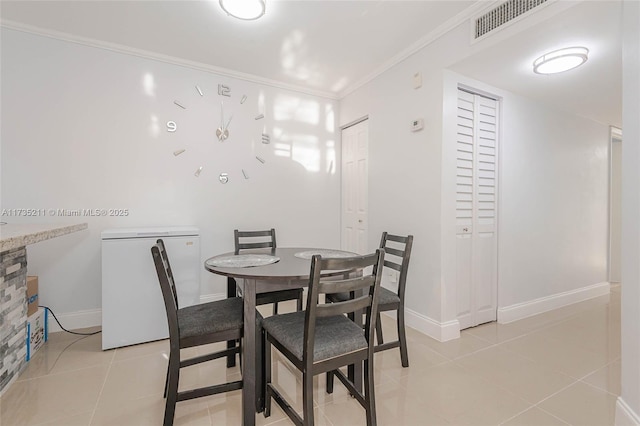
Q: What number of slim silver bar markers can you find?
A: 8